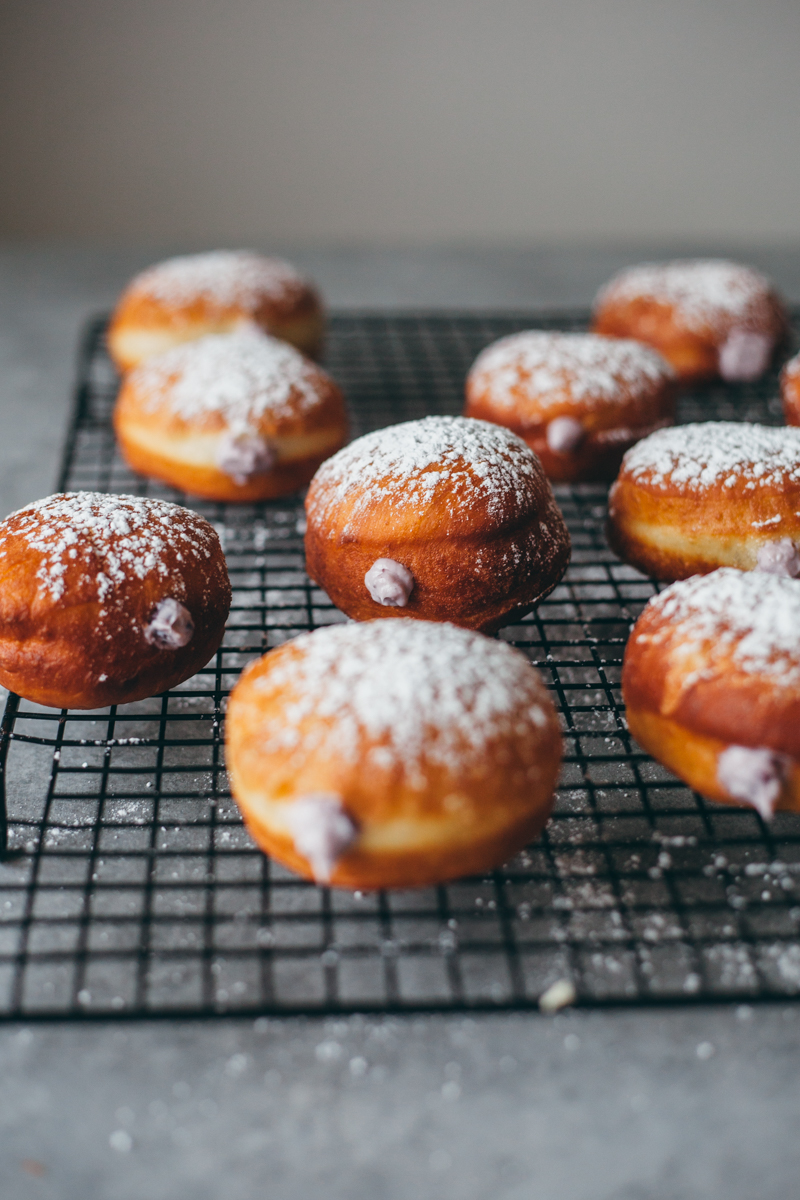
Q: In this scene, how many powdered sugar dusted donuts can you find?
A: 10